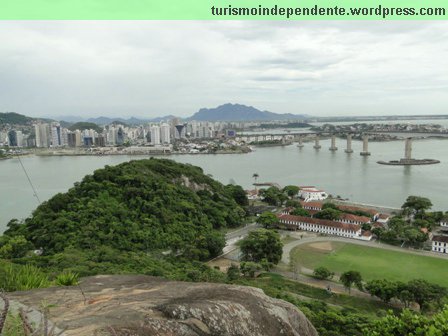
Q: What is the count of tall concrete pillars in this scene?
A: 6